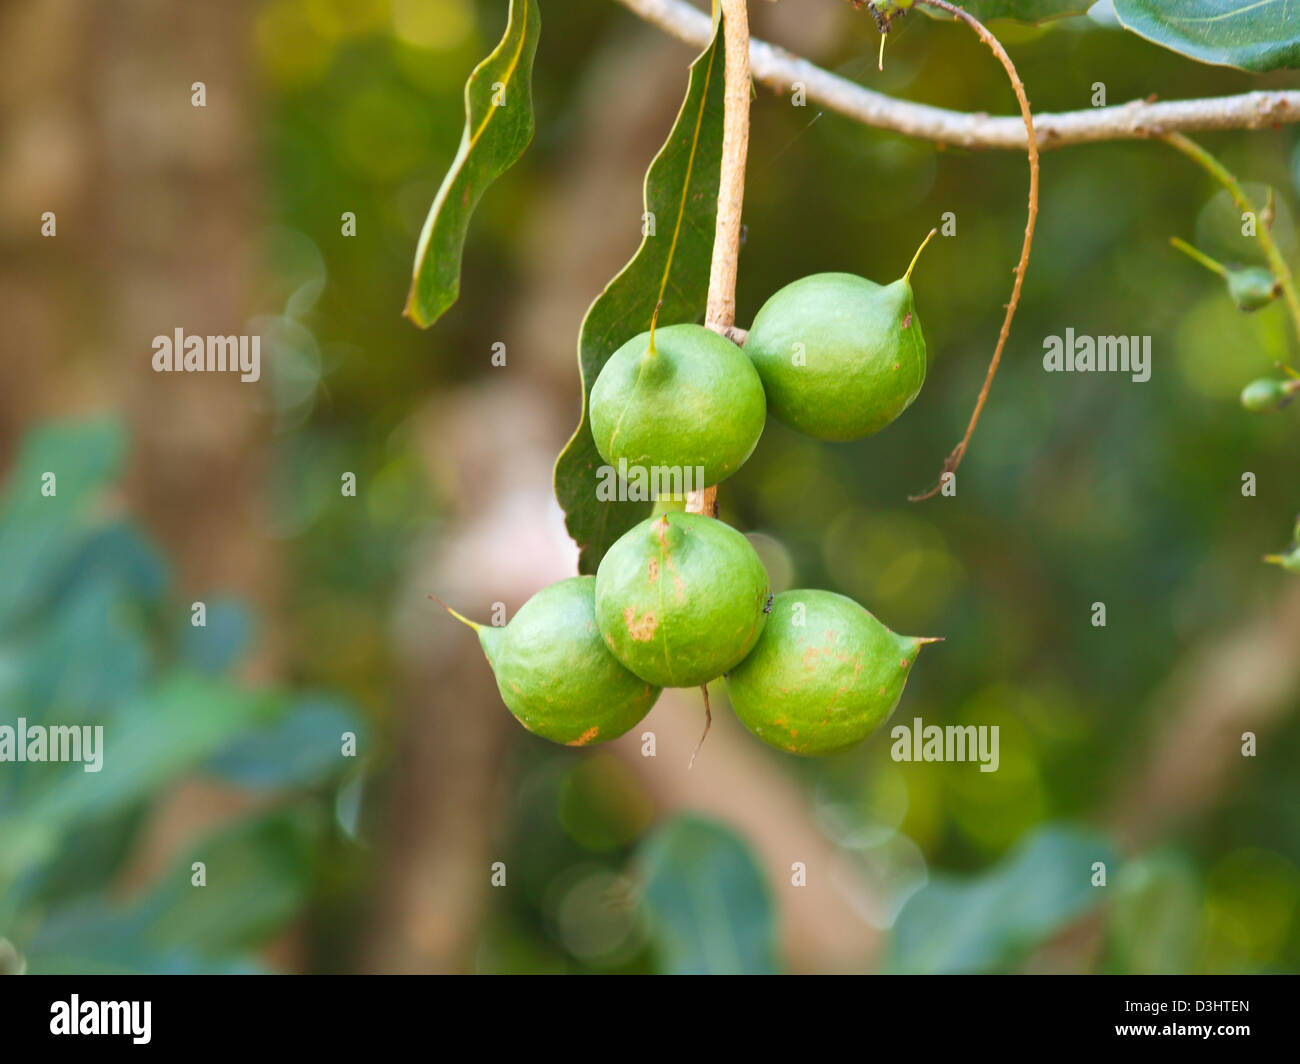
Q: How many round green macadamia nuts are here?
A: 5